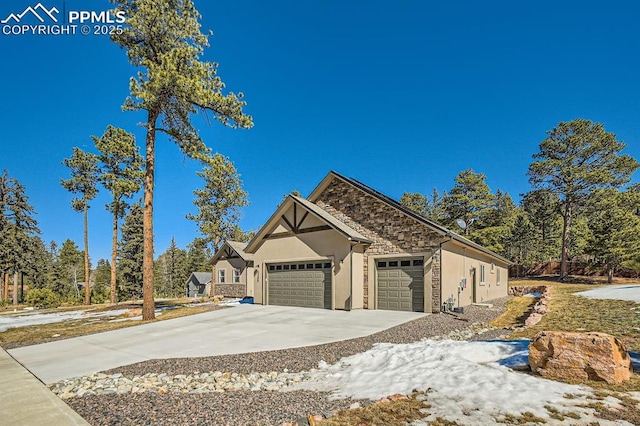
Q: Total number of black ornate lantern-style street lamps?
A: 0